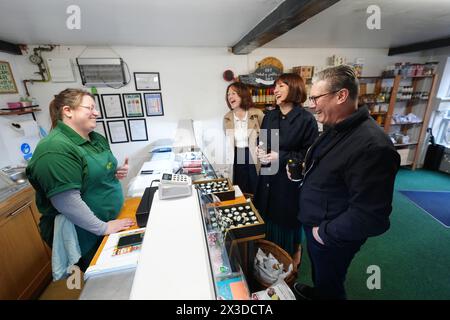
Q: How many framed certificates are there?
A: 8